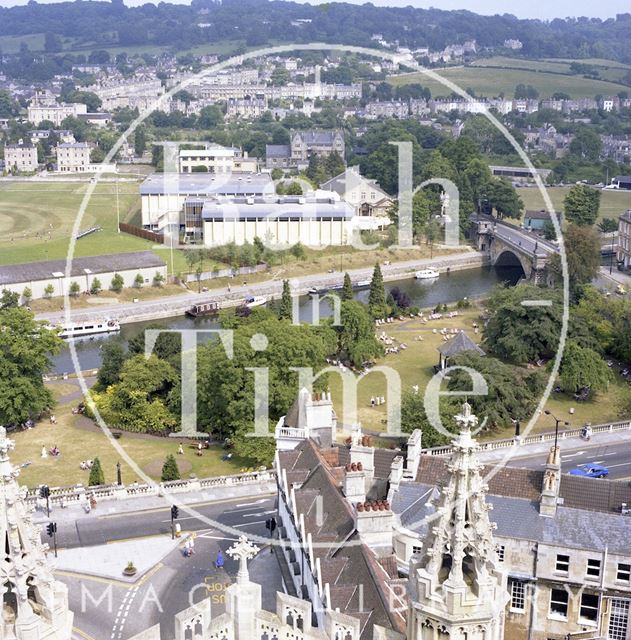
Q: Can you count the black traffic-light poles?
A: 4